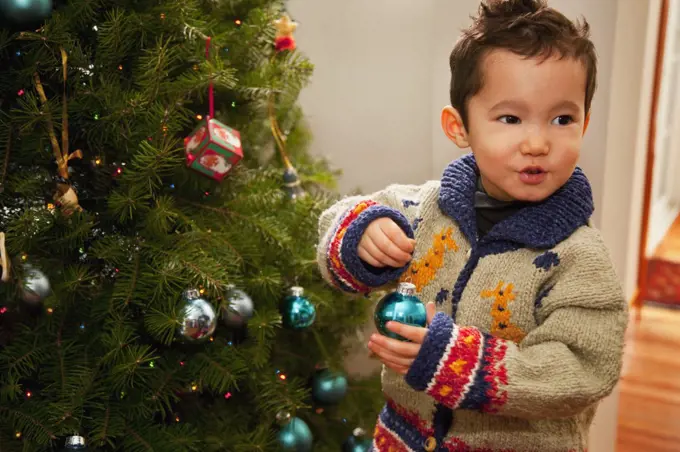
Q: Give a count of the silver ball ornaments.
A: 3